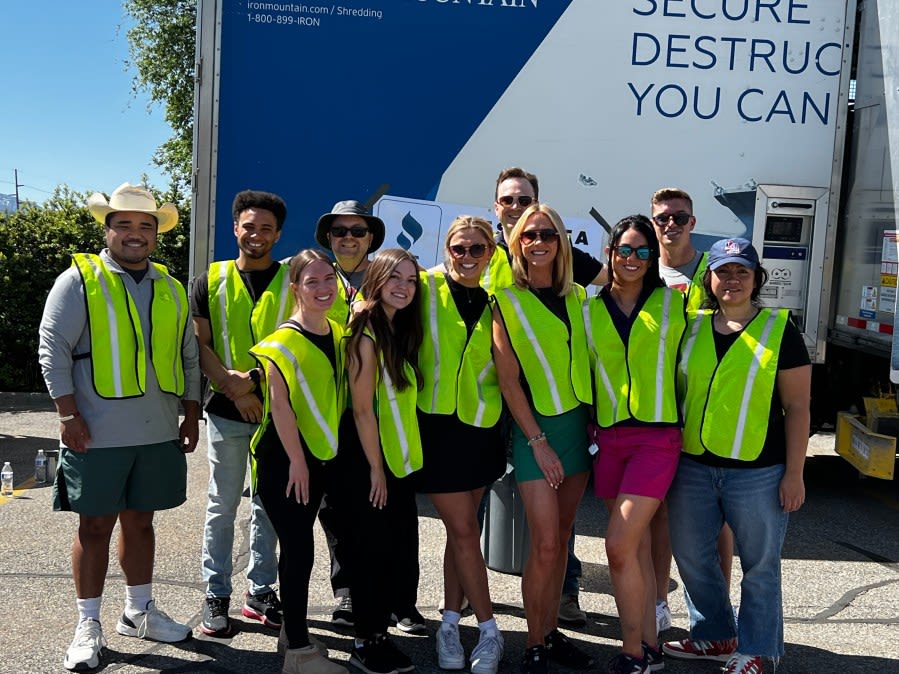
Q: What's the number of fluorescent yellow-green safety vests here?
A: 11